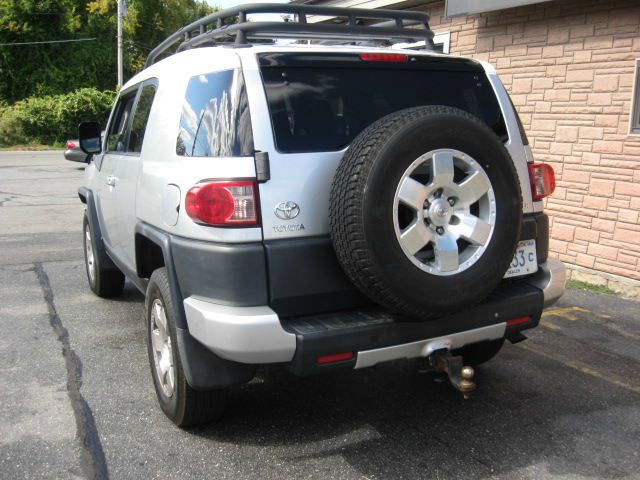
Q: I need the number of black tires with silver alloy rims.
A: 3